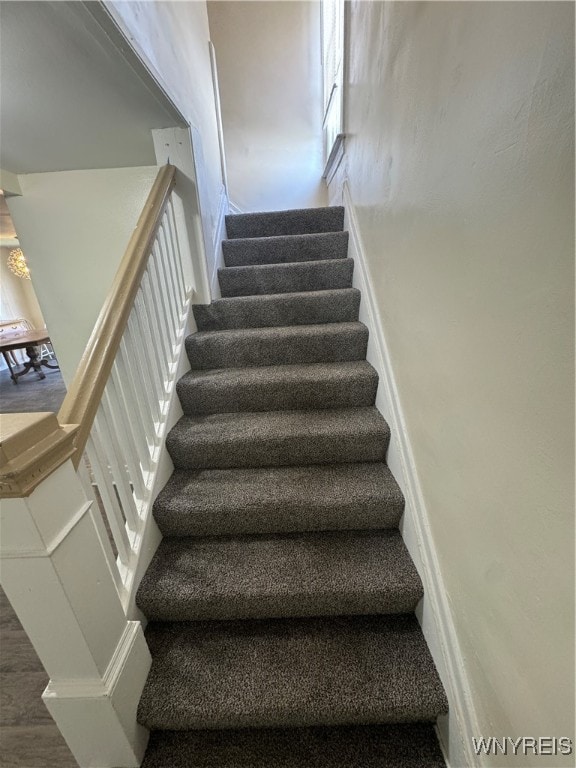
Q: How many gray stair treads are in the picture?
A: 11